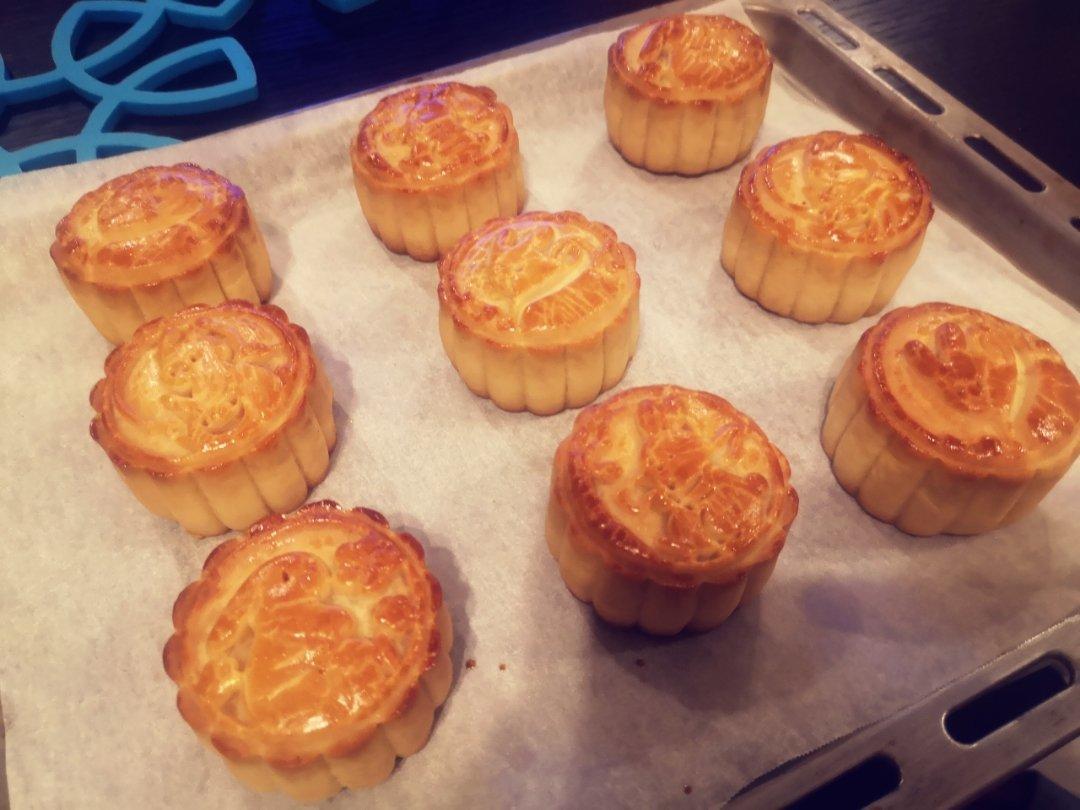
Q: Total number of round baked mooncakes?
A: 9